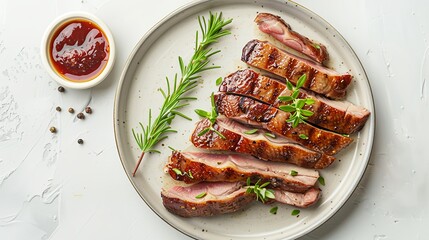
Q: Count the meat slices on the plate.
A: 7